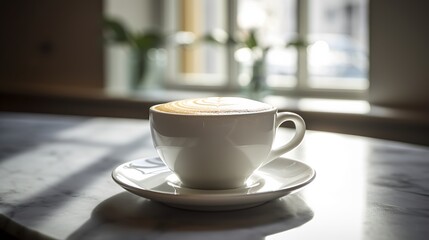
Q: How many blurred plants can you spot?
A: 2